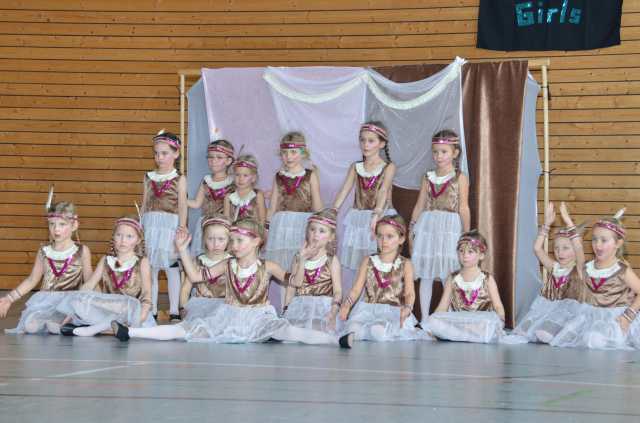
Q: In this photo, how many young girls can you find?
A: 15